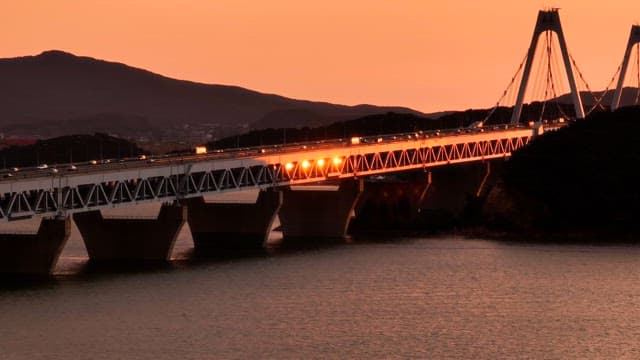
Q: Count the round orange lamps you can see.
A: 4